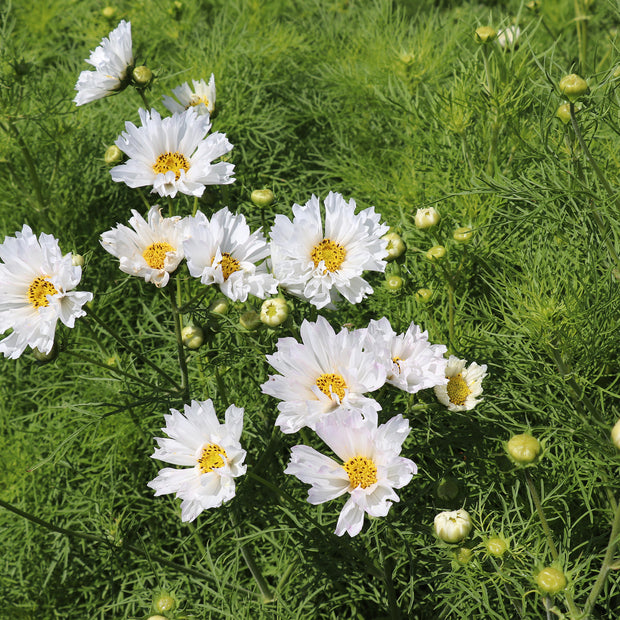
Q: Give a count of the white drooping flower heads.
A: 12